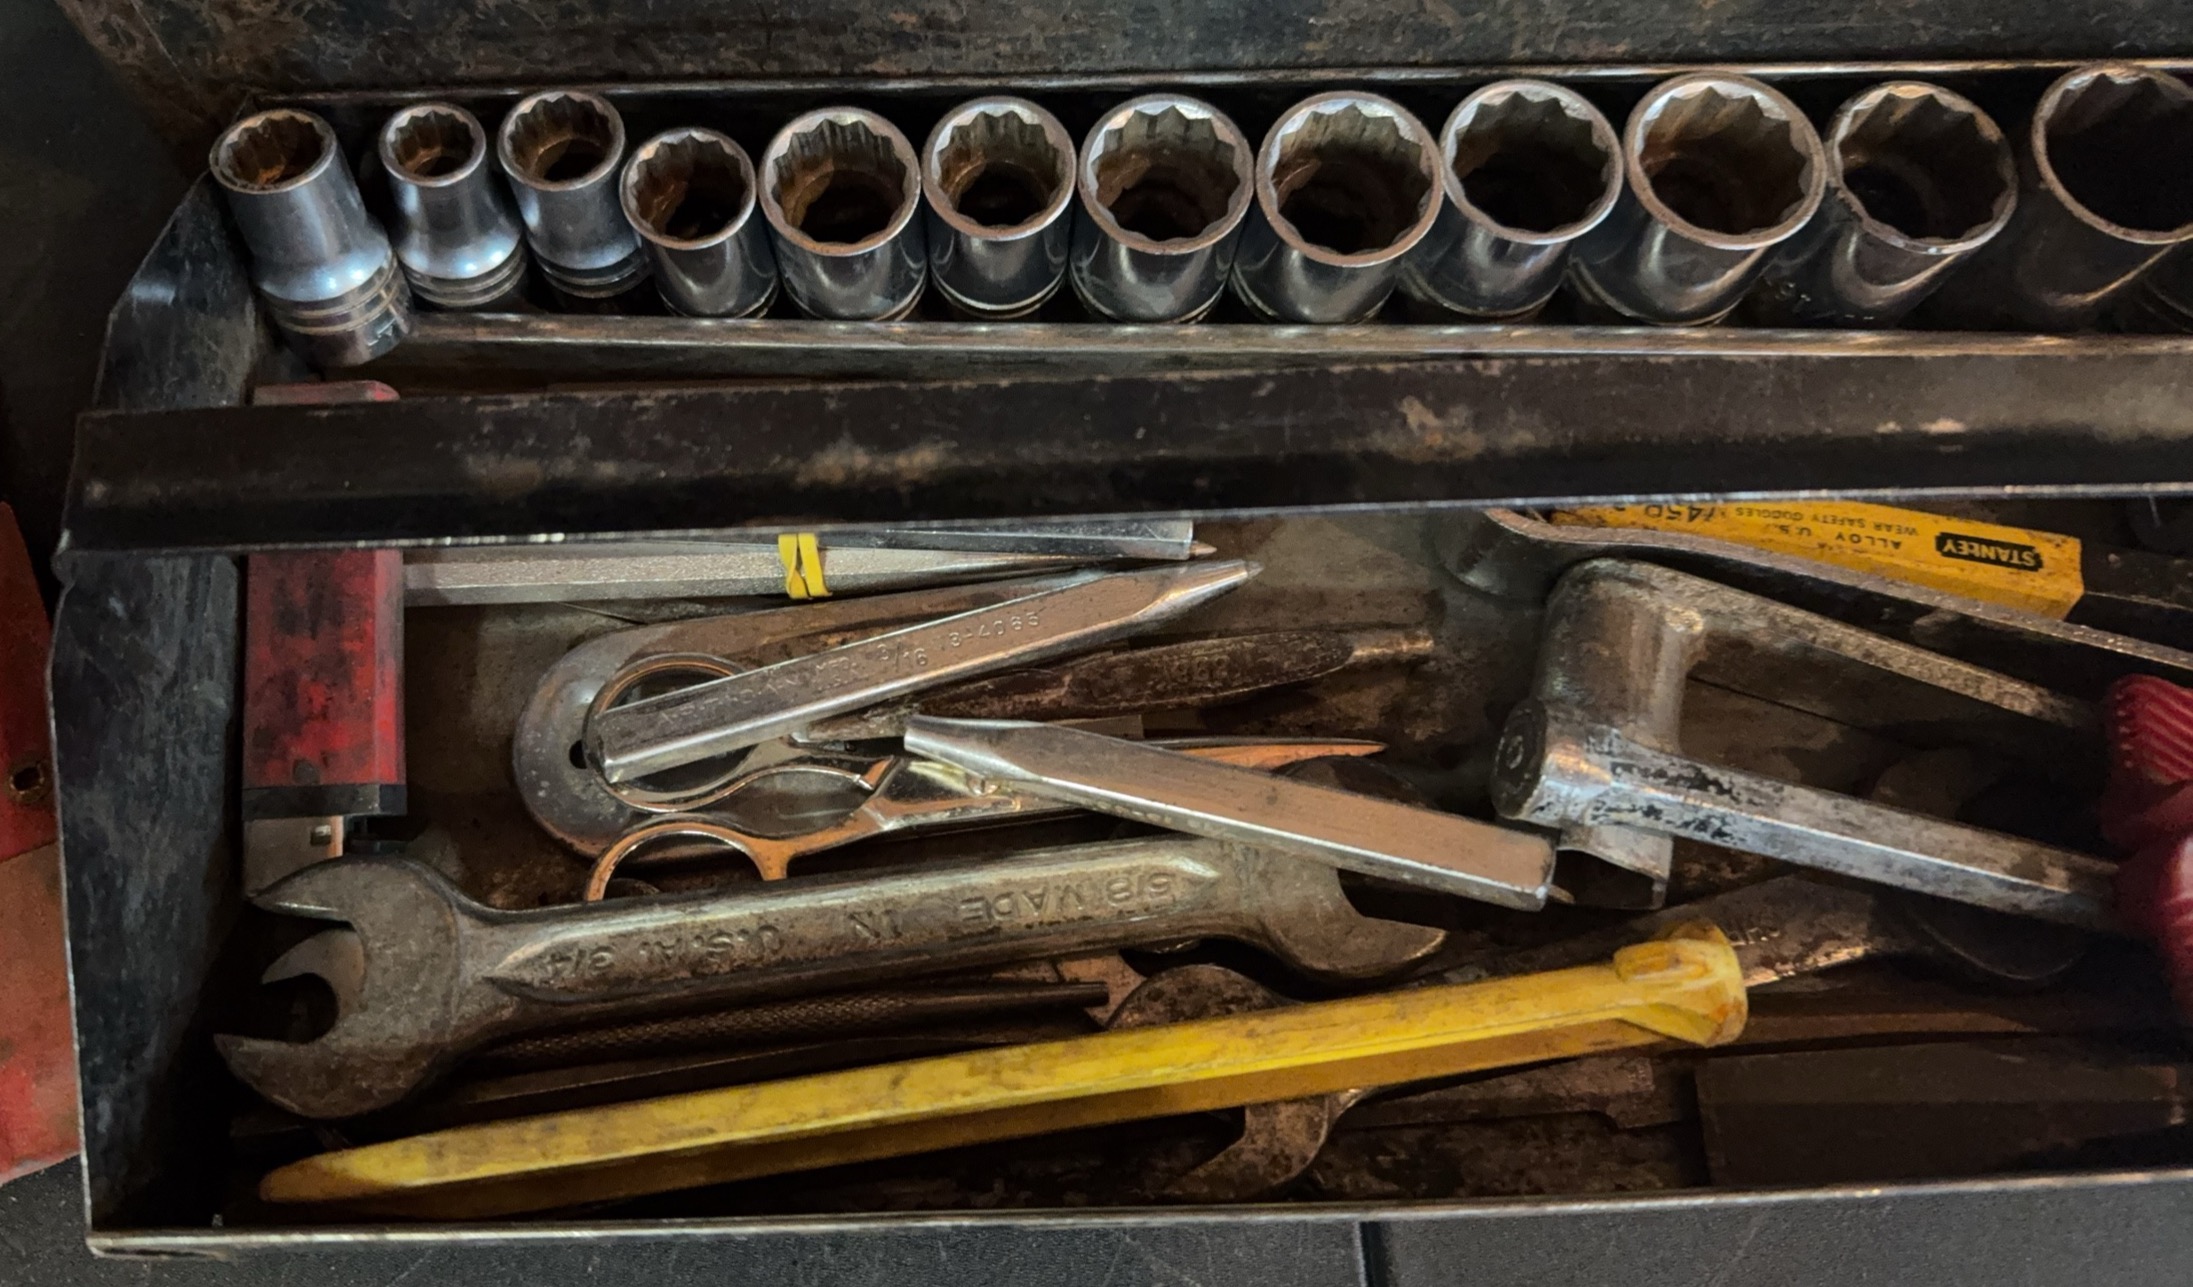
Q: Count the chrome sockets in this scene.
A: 12